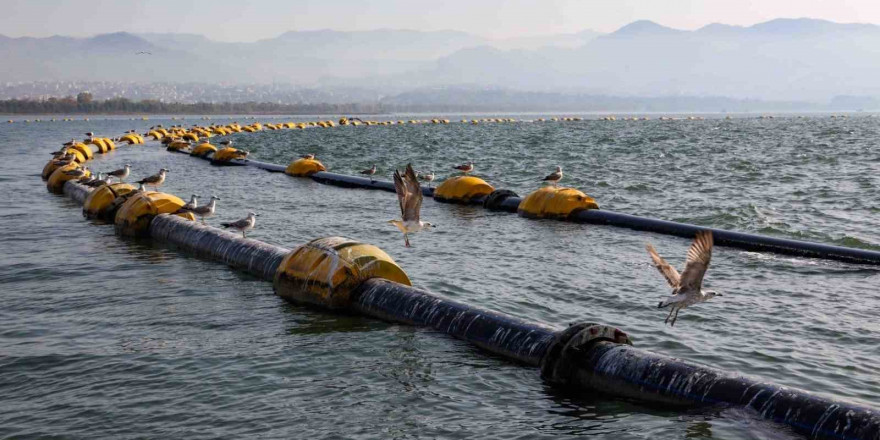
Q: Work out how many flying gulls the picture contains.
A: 2